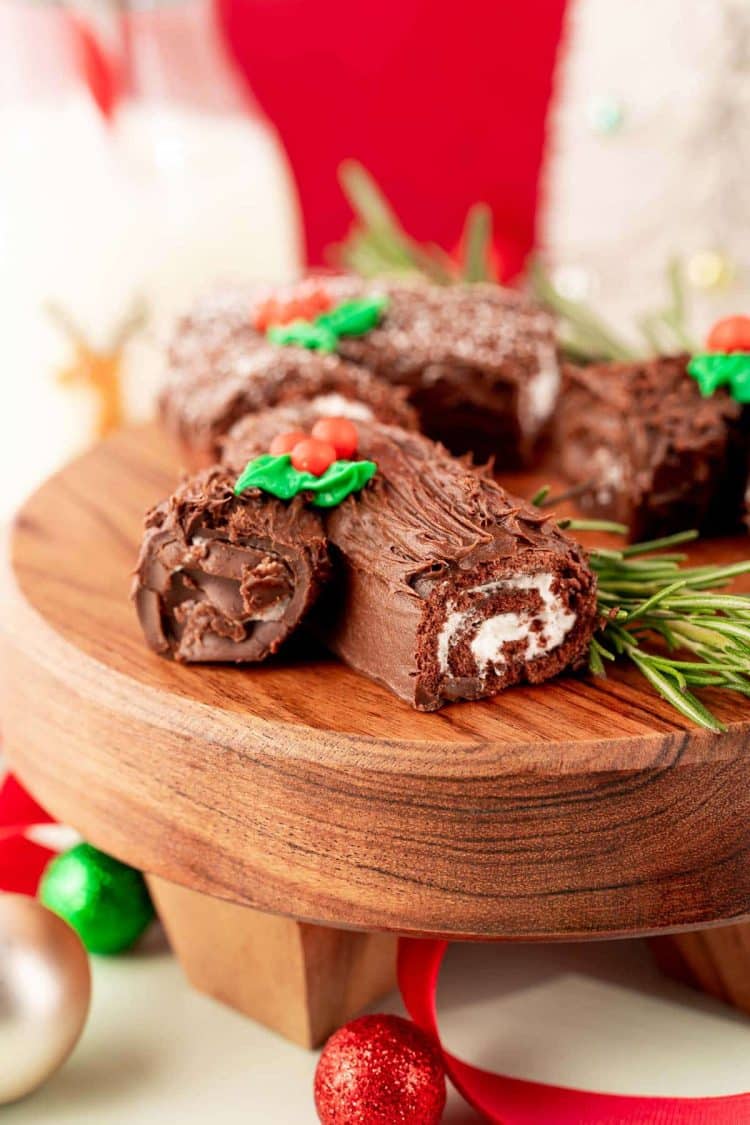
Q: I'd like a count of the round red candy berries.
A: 7